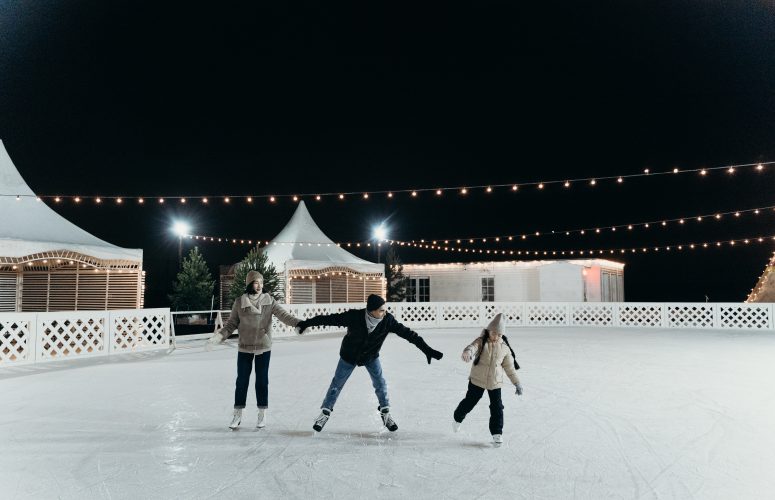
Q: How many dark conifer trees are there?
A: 3